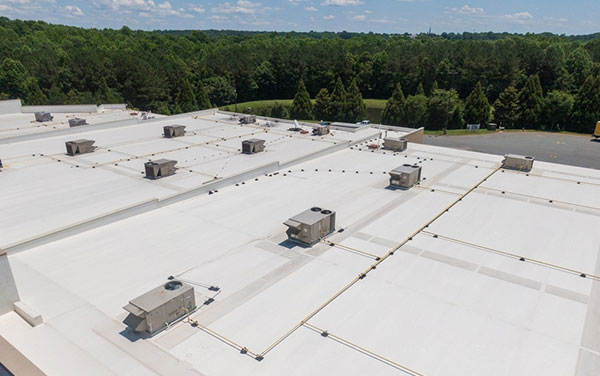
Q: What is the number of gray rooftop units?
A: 13